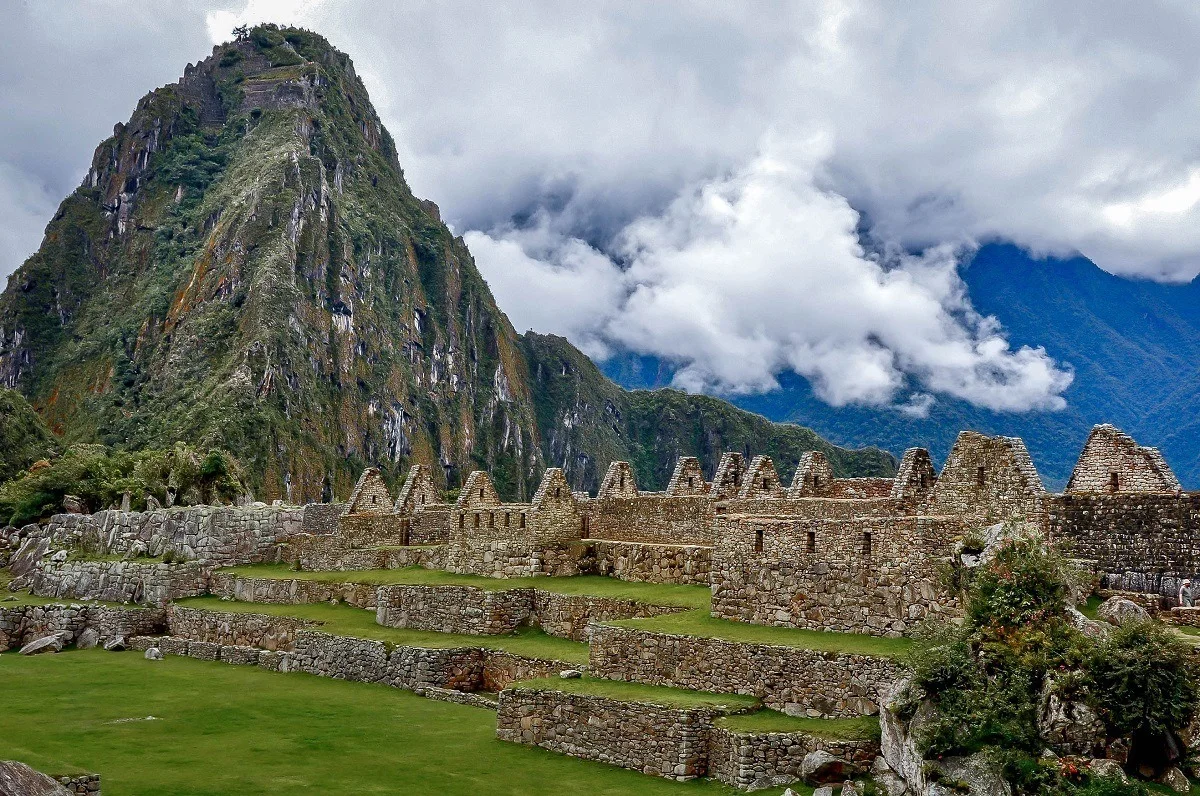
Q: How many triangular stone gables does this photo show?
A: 12